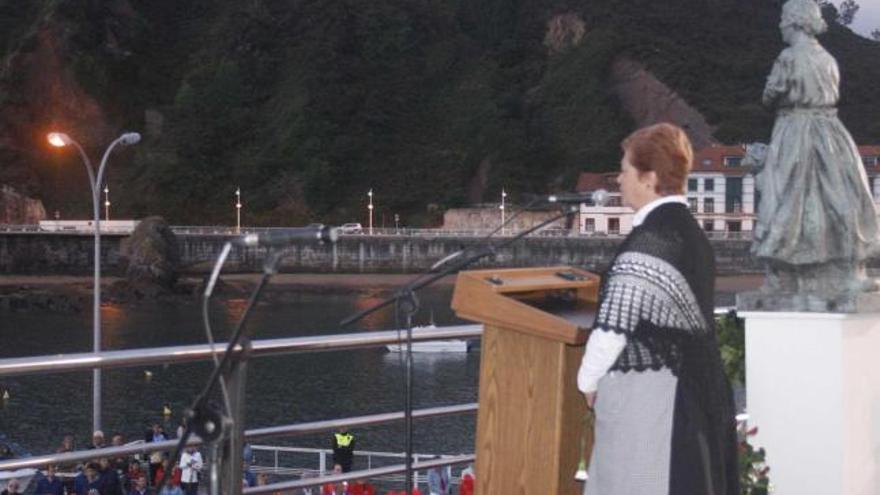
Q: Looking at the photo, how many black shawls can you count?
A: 1